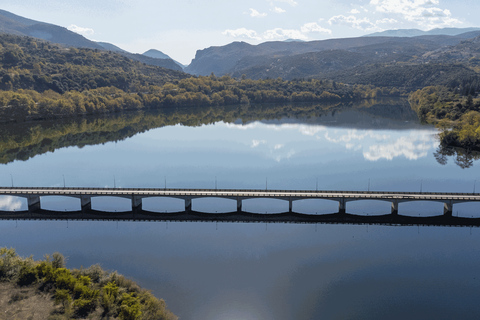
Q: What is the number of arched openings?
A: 10